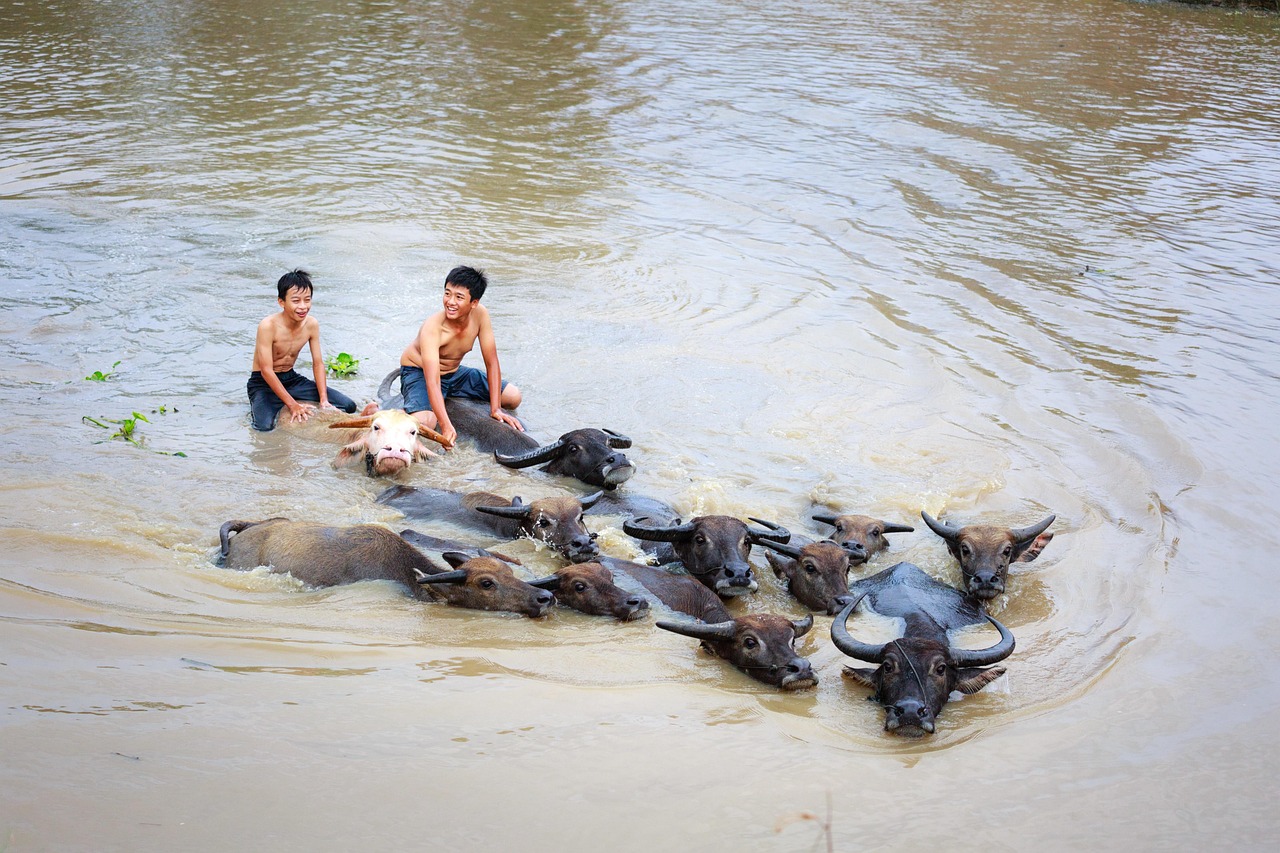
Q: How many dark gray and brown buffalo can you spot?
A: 10